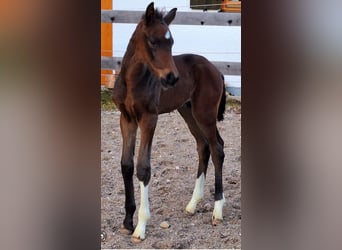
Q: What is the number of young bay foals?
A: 1